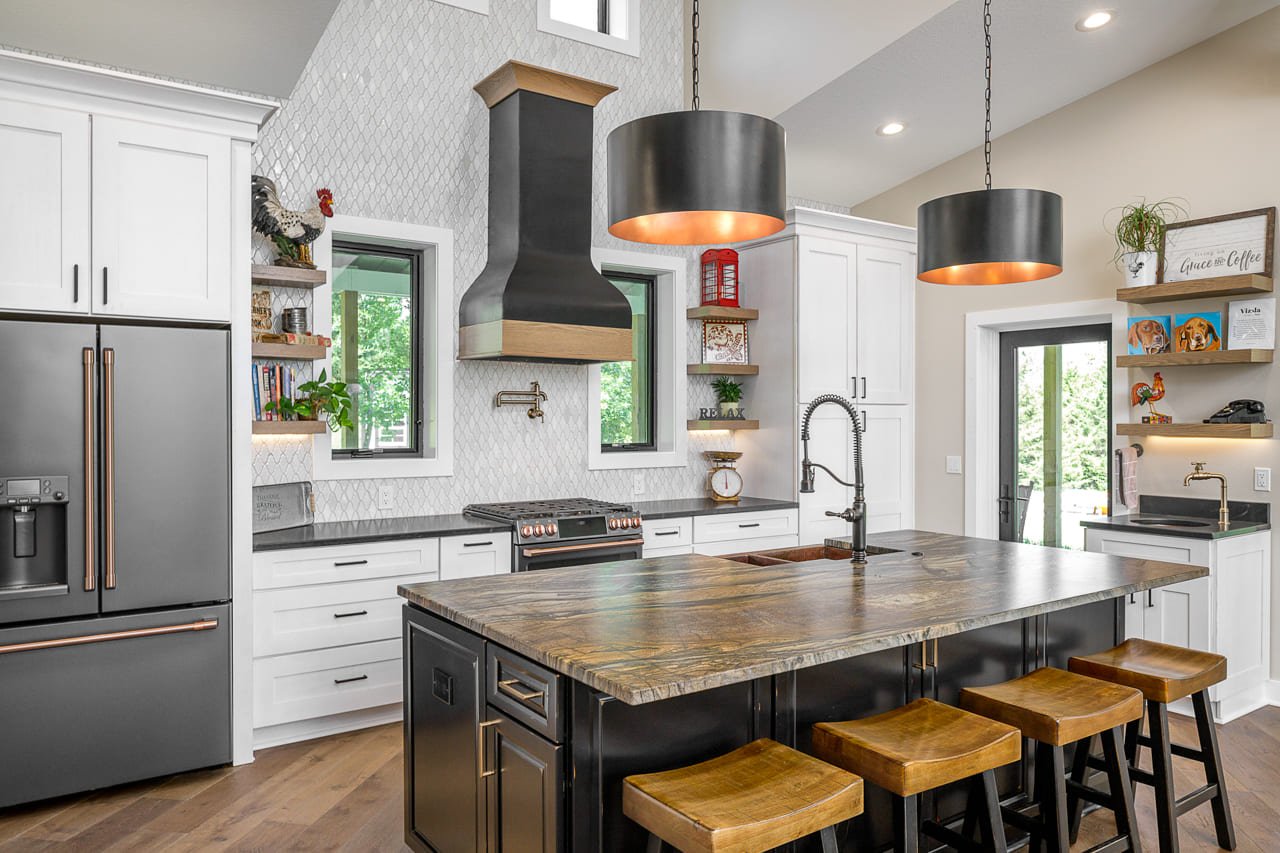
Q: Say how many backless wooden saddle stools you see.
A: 4